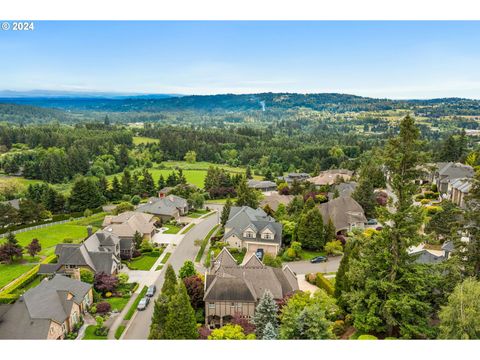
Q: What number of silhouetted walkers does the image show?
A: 0